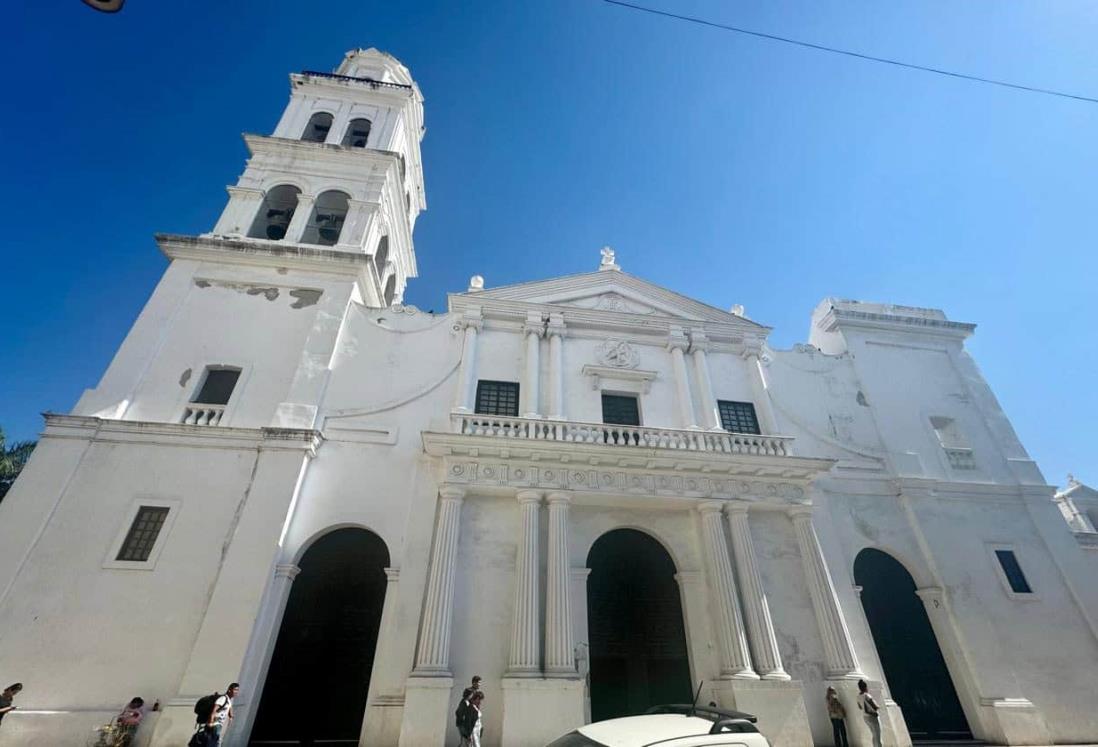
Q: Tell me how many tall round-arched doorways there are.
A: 3